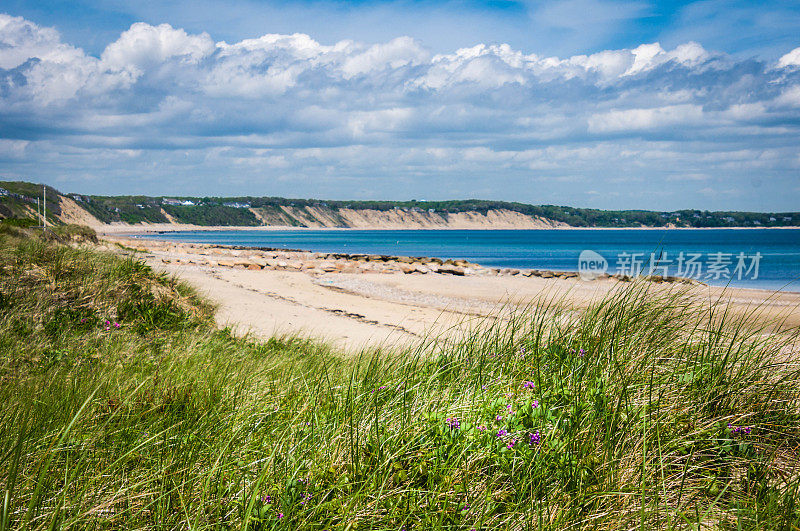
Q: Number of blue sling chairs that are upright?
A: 0